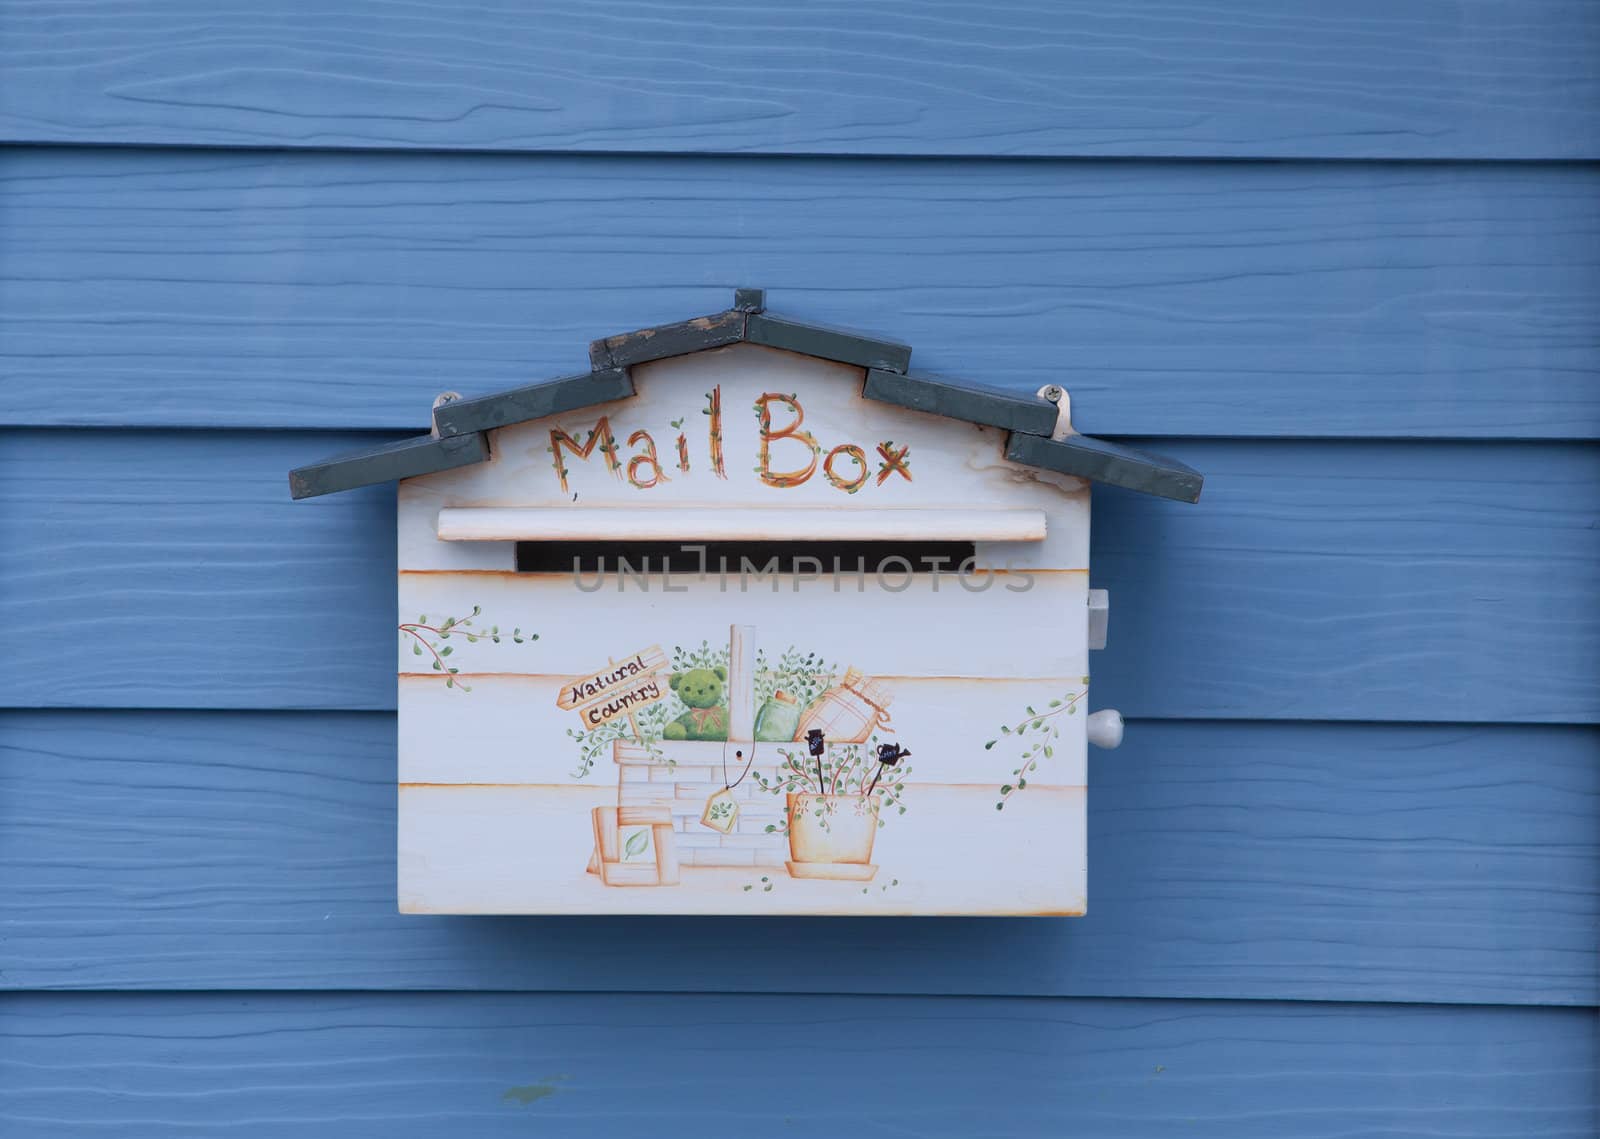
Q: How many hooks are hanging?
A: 2